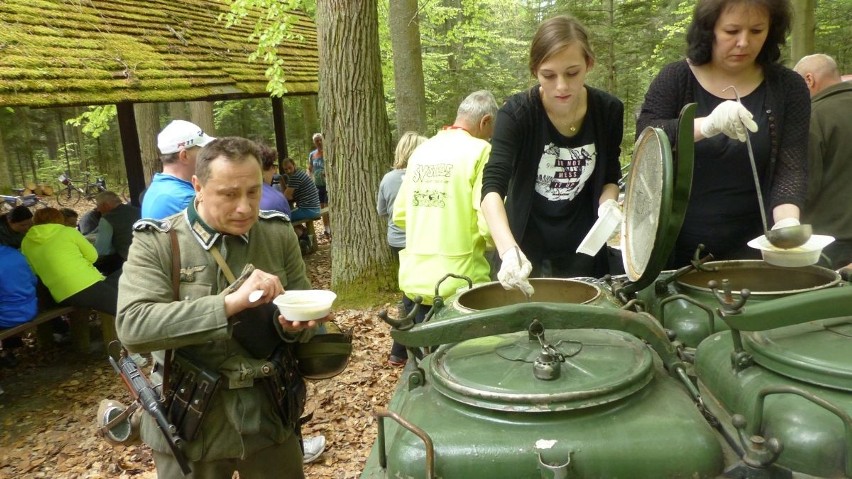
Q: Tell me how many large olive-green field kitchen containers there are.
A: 4